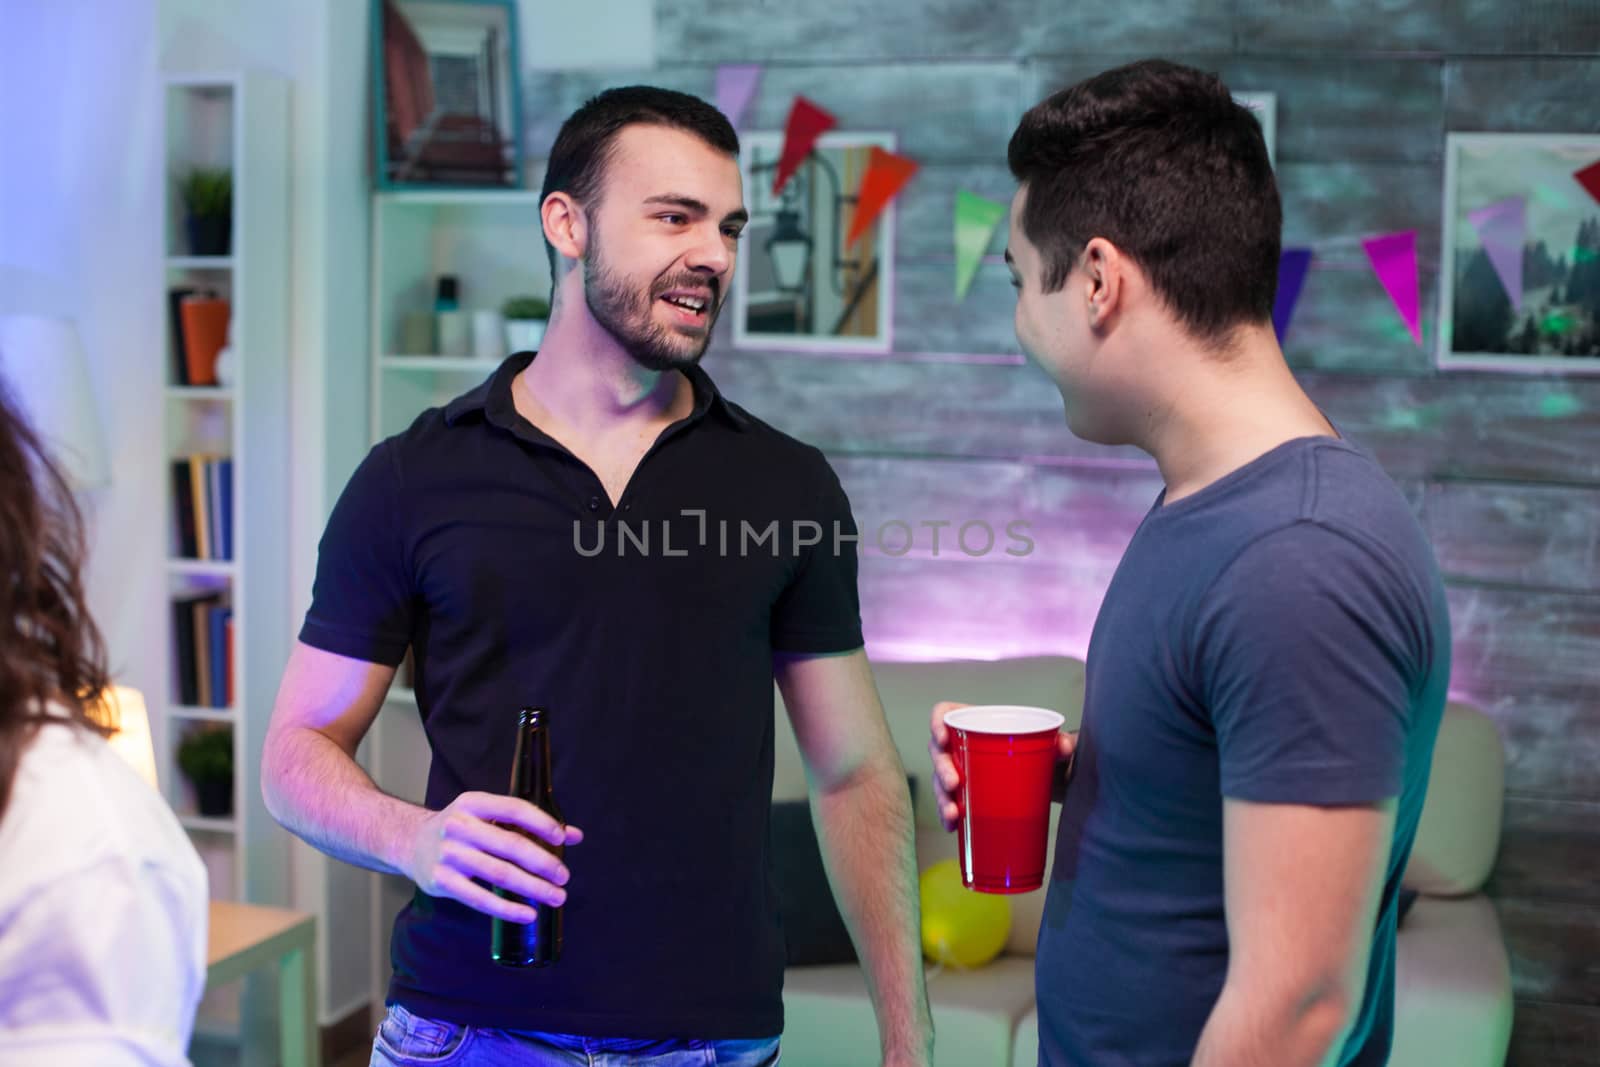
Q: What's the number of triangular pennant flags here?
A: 8